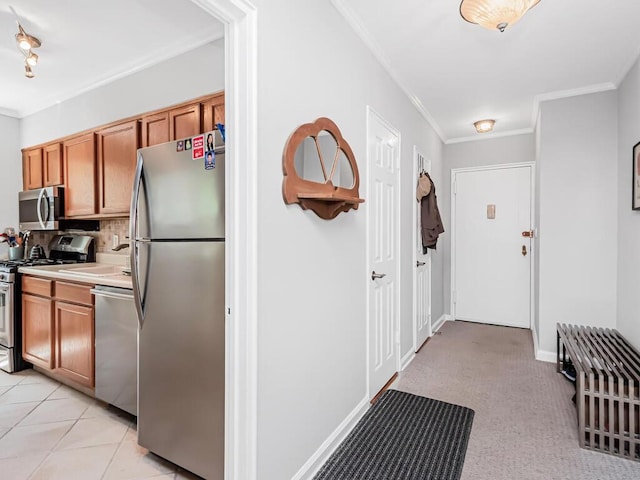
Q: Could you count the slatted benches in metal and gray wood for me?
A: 1